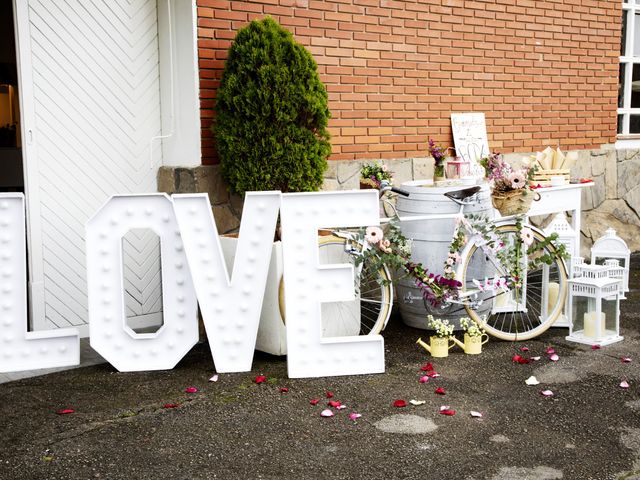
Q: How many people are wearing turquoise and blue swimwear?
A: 0